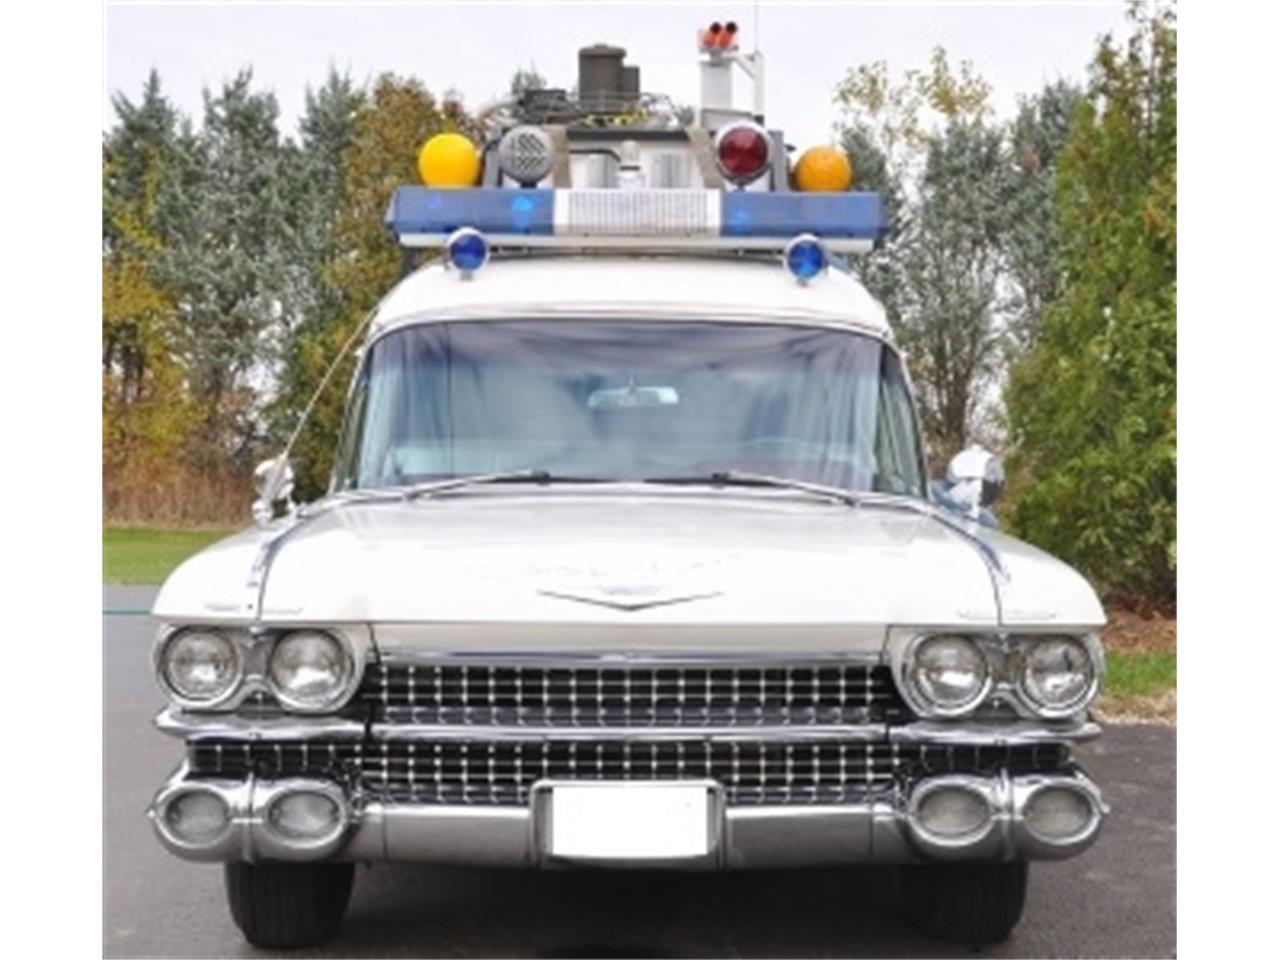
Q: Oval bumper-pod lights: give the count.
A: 4